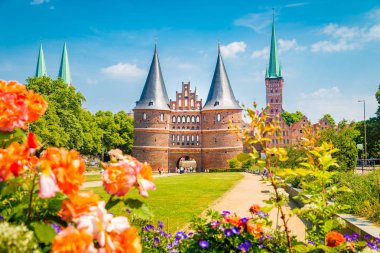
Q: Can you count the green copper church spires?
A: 3